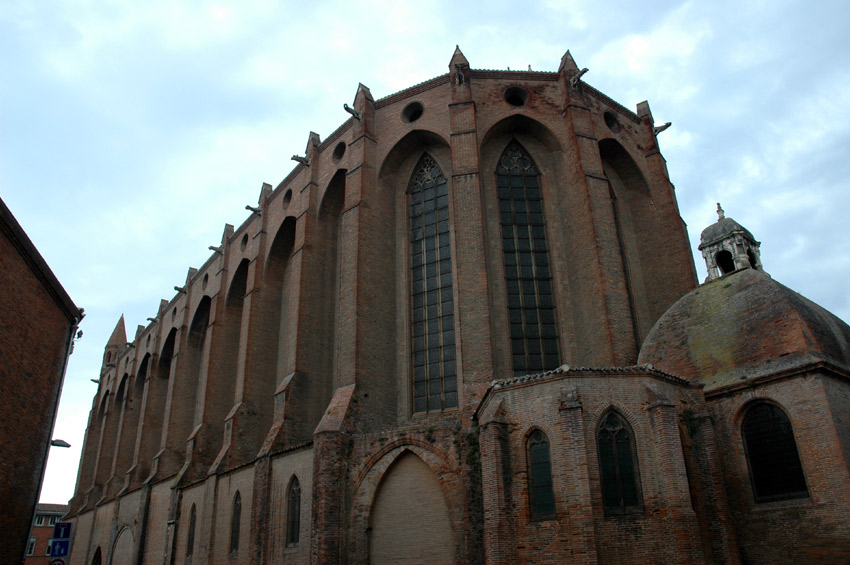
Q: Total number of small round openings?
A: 11